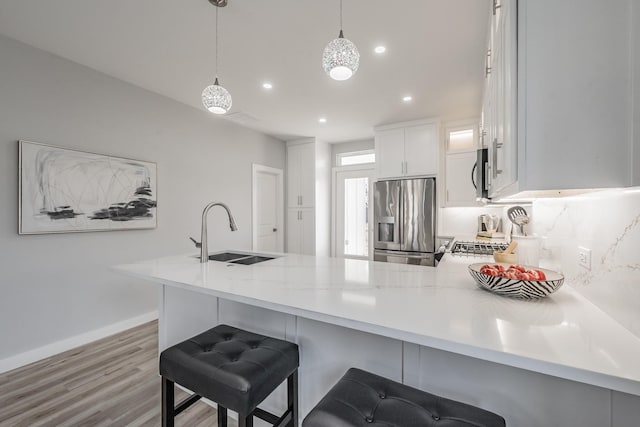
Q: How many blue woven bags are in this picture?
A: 0